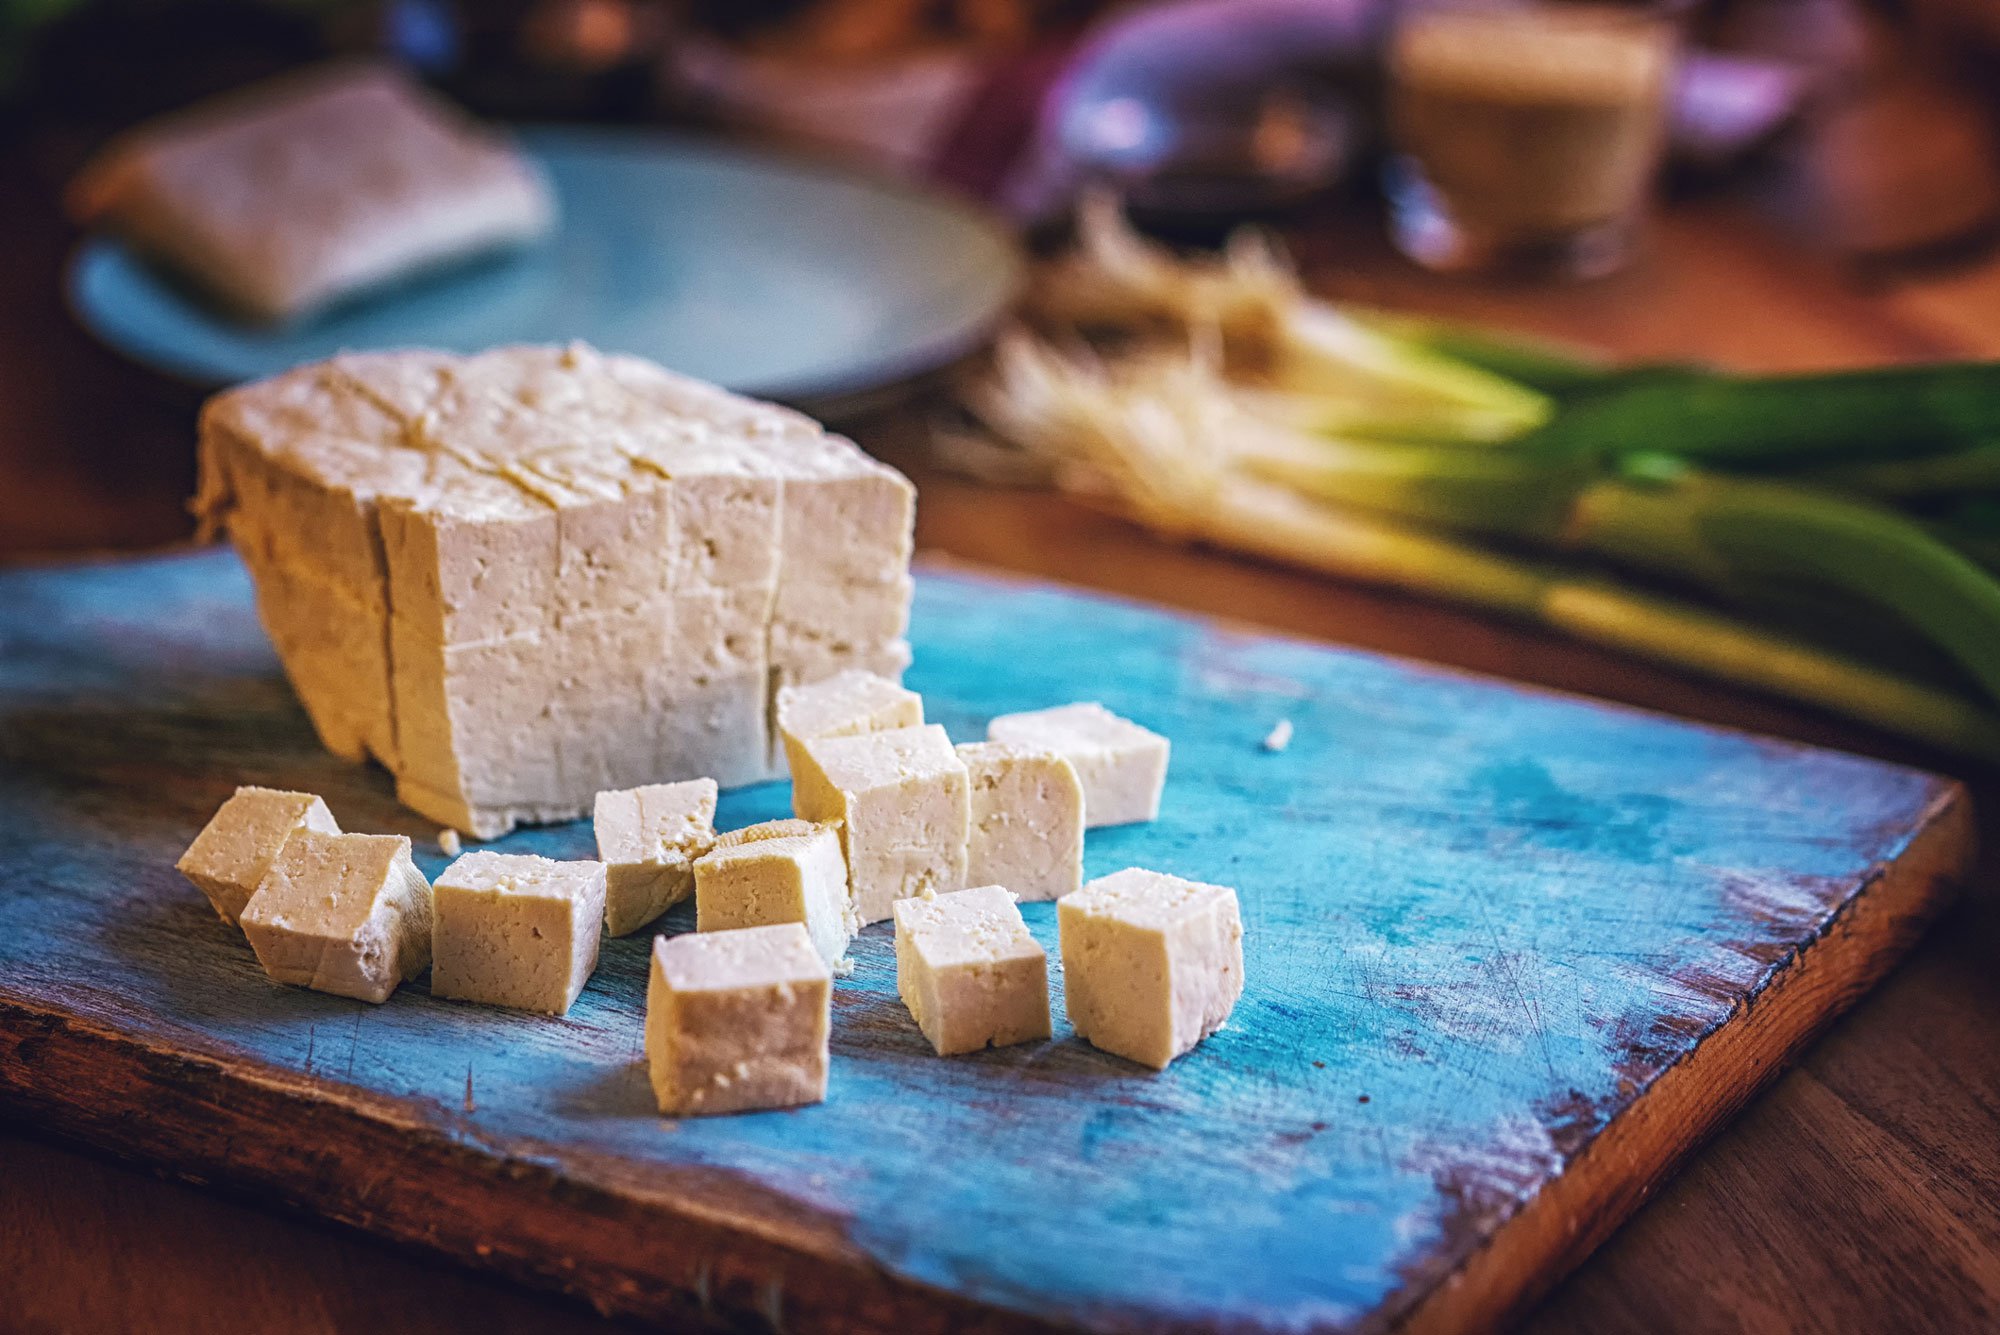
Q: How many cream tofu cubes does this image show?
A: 12